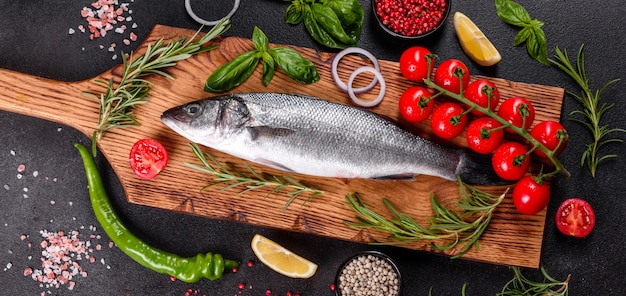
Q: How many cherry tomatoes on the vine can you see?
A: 10